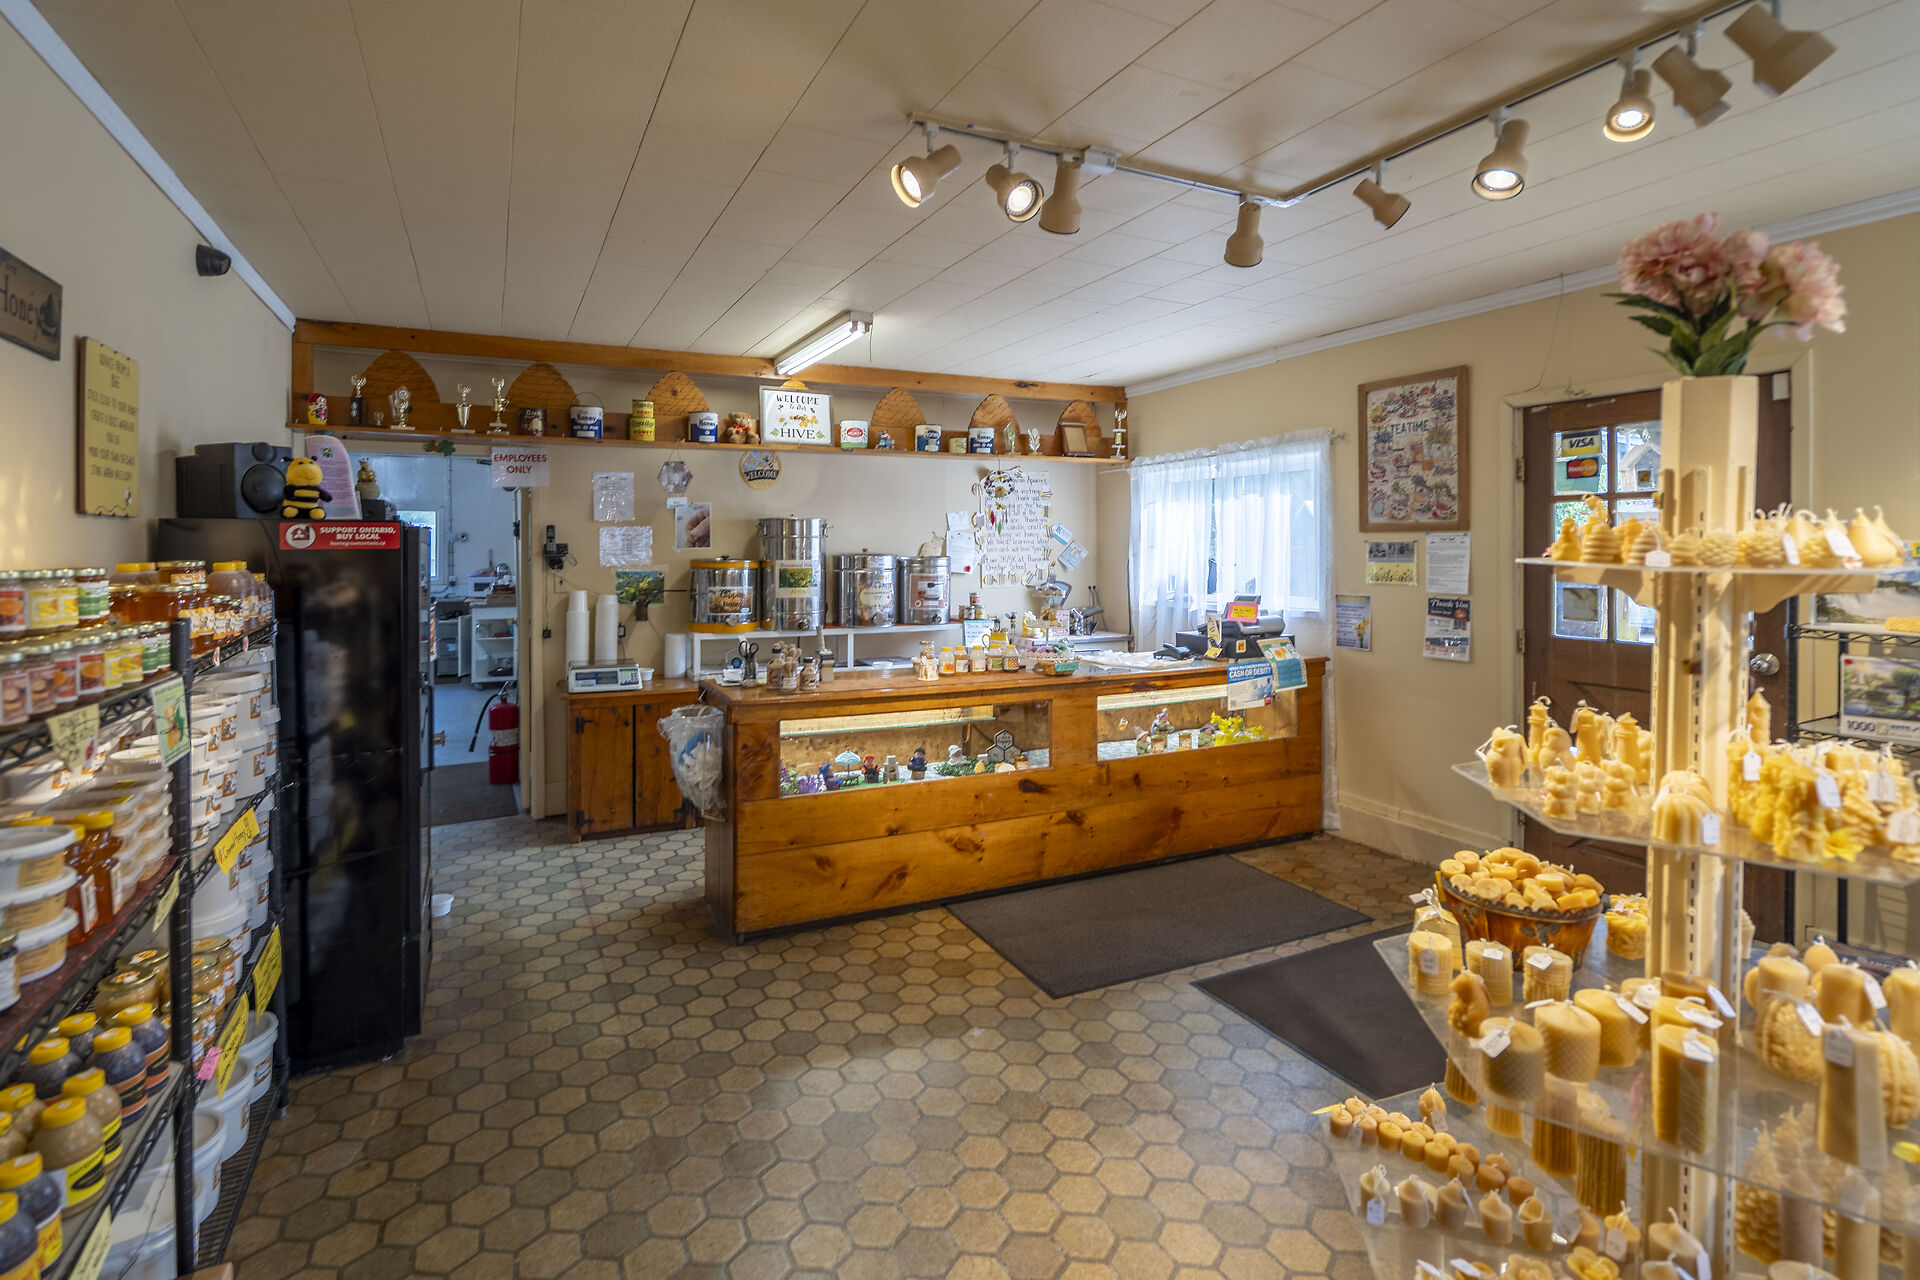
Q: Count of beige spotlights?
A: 9